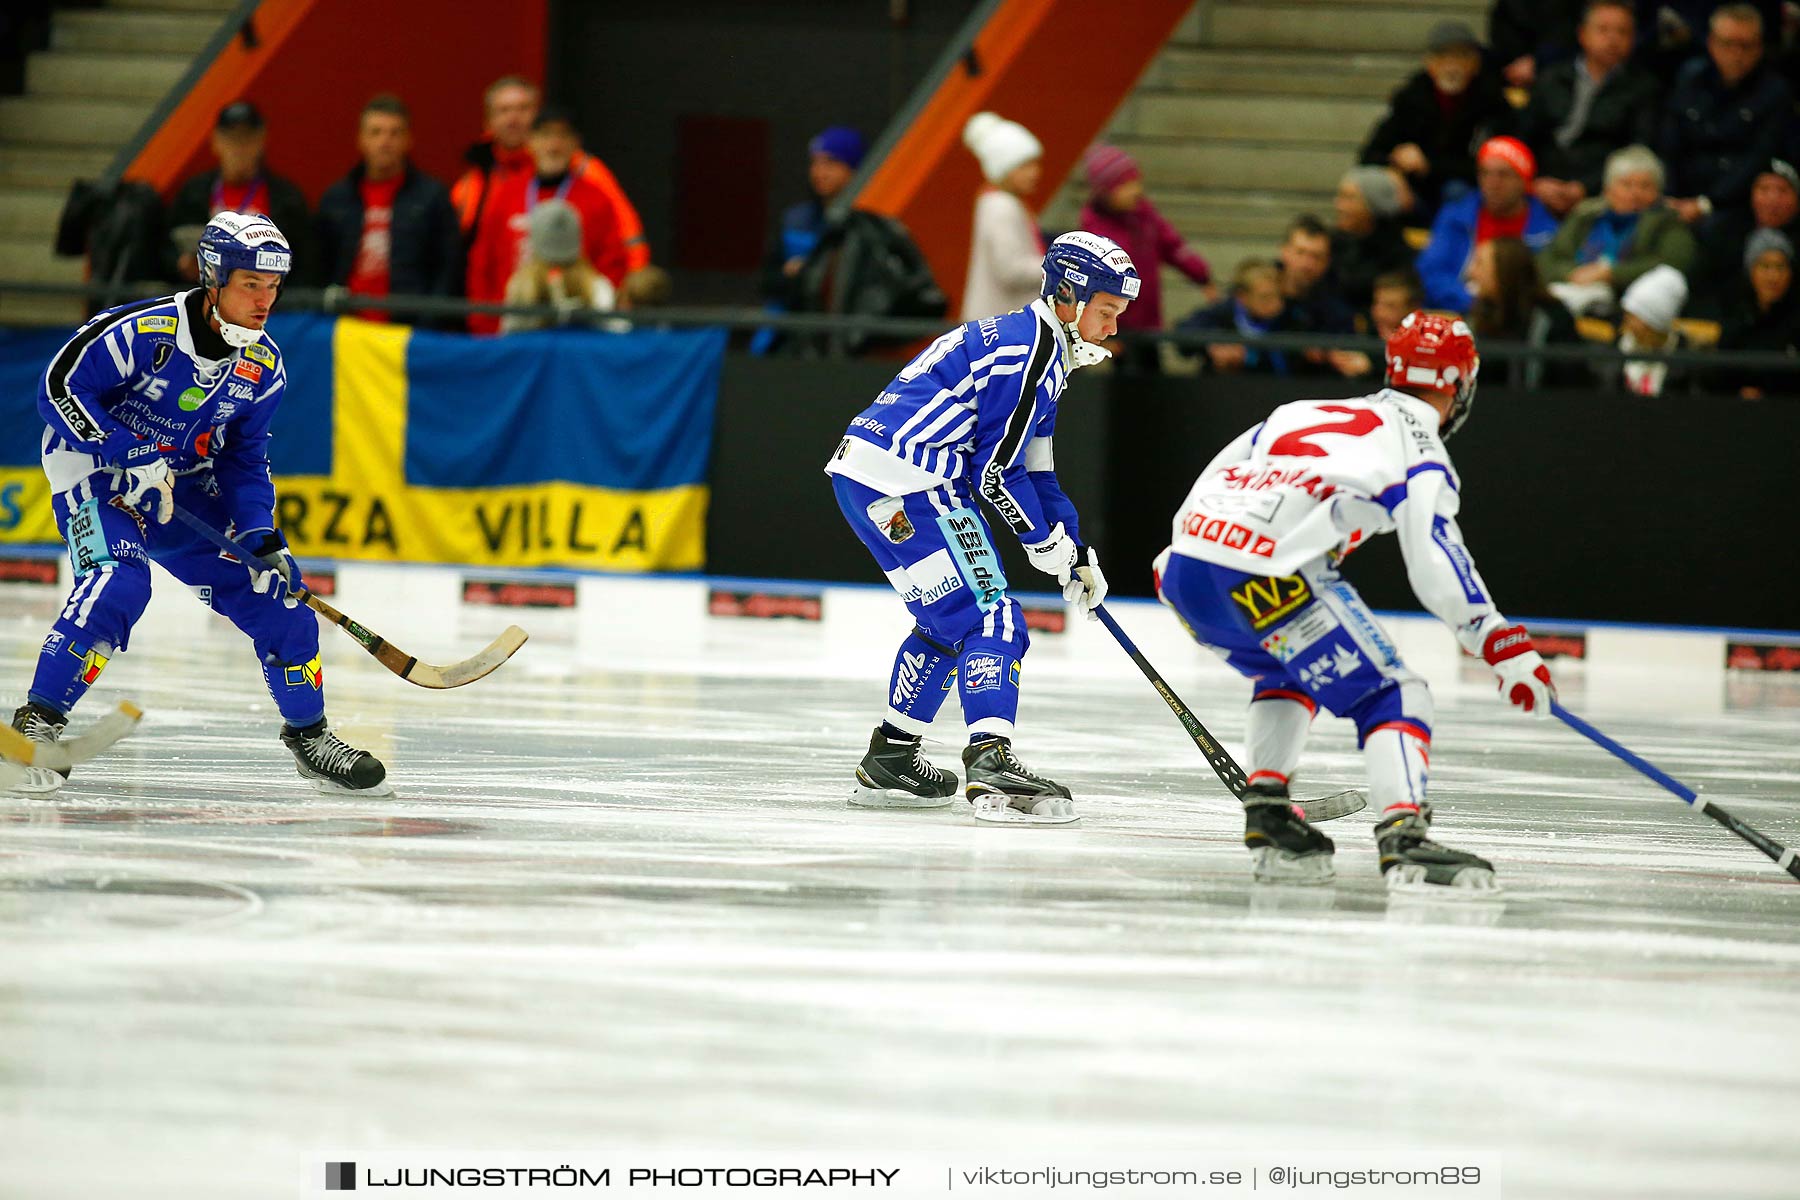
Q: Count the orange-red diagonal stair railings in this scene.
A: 2